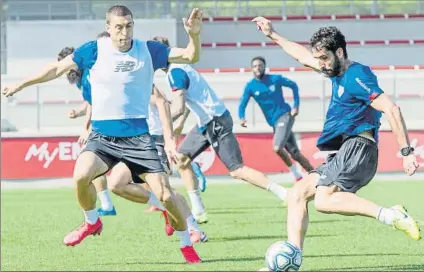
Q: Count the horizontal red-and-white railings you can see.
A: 3